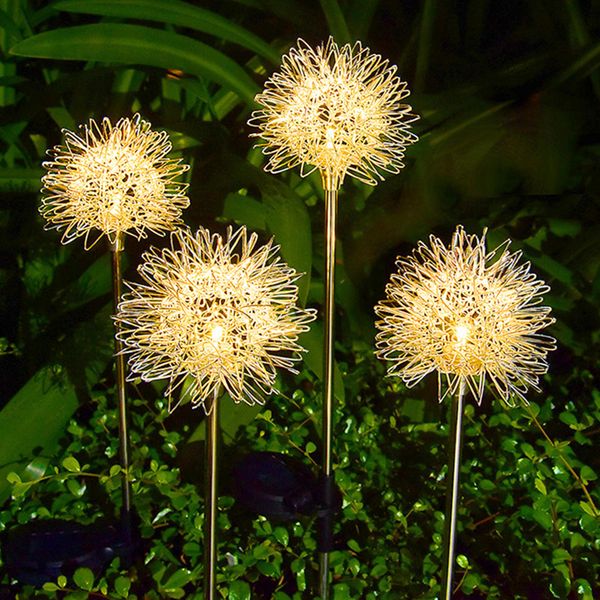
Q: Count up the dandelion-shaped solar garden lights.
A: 4